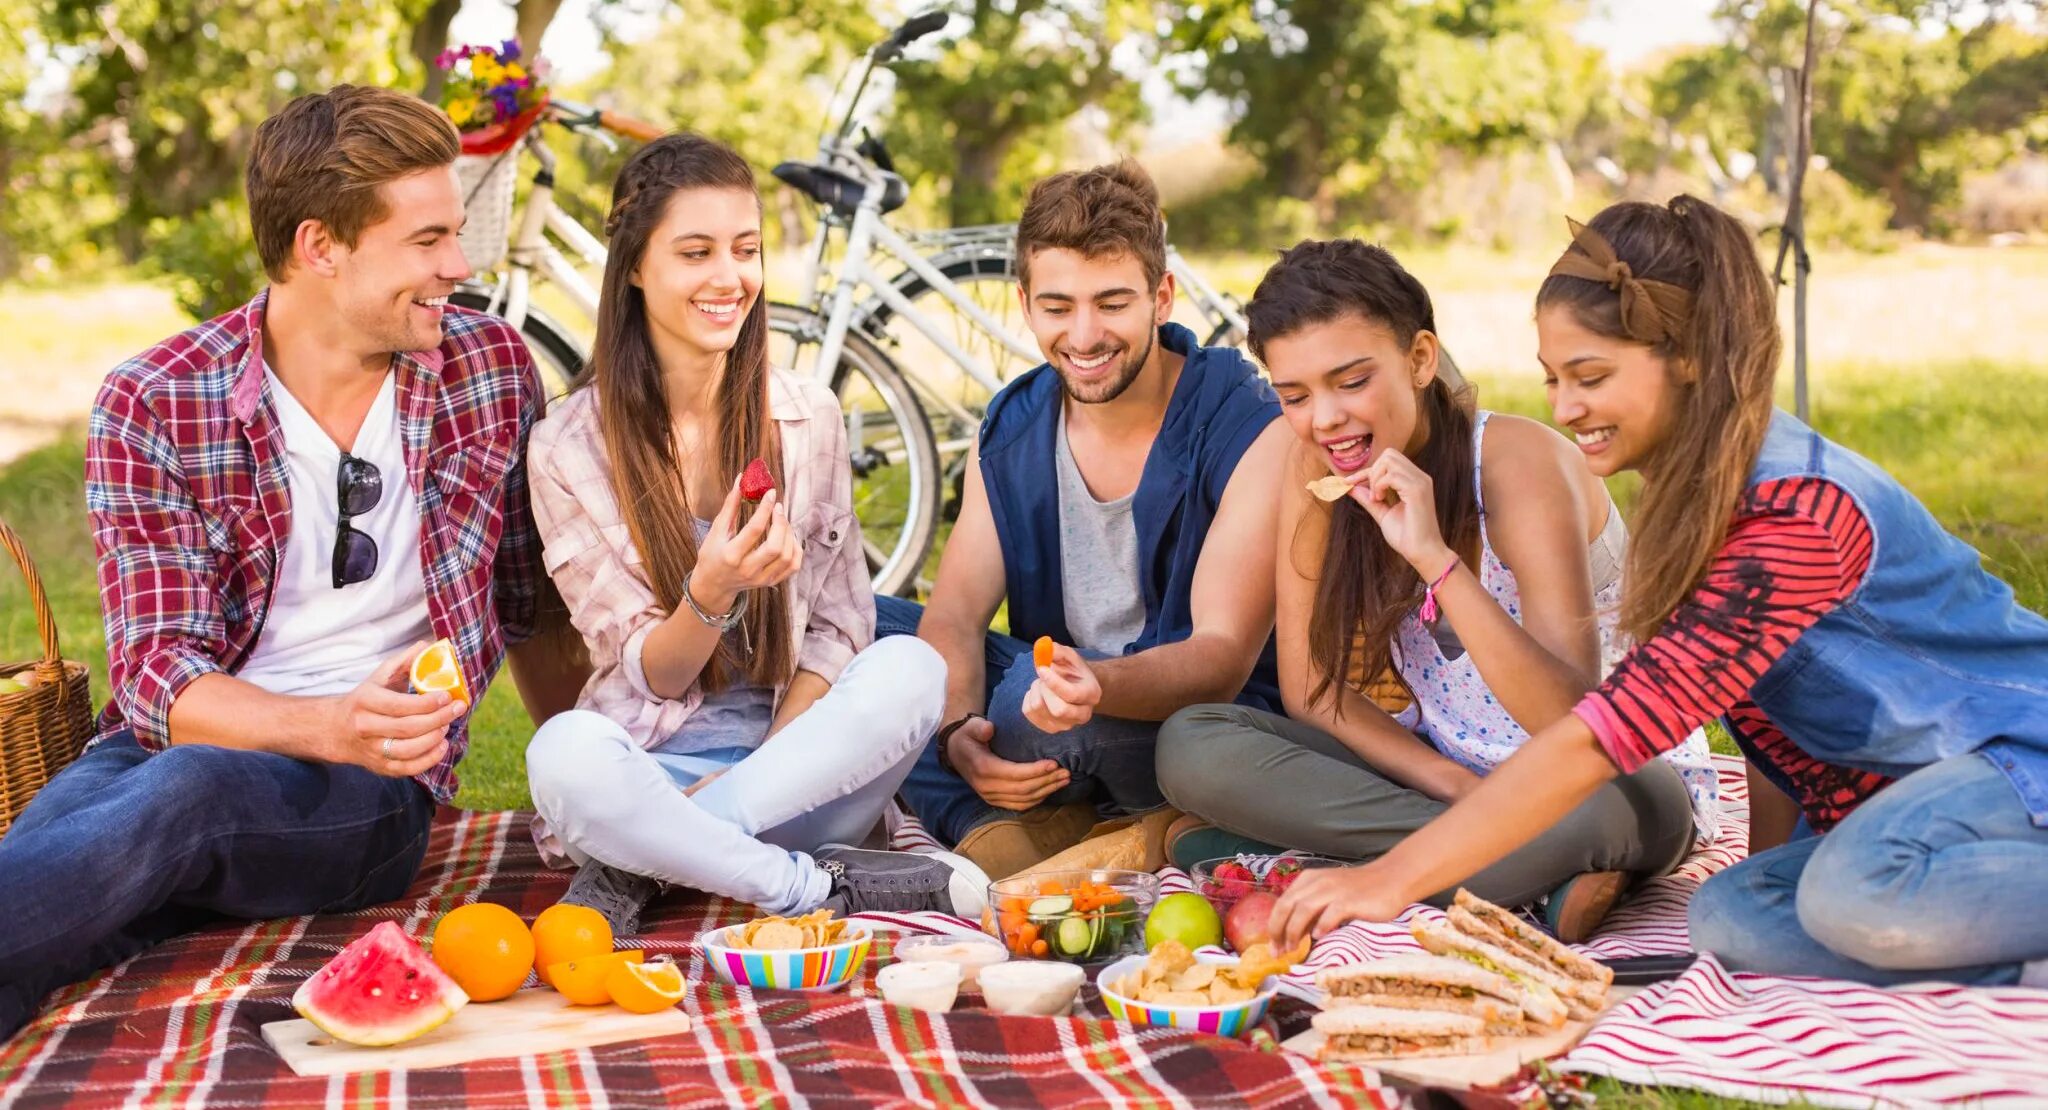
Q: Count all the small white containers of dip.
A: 3